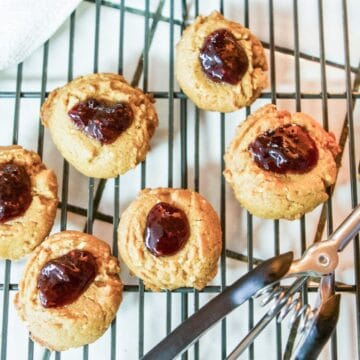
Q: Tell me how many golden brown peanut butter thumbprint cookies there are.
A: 6